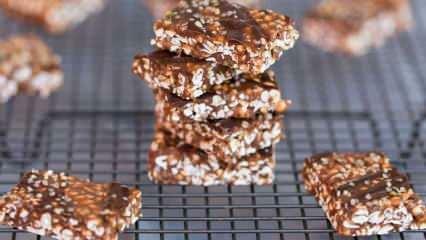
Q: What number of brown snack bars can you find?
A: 11